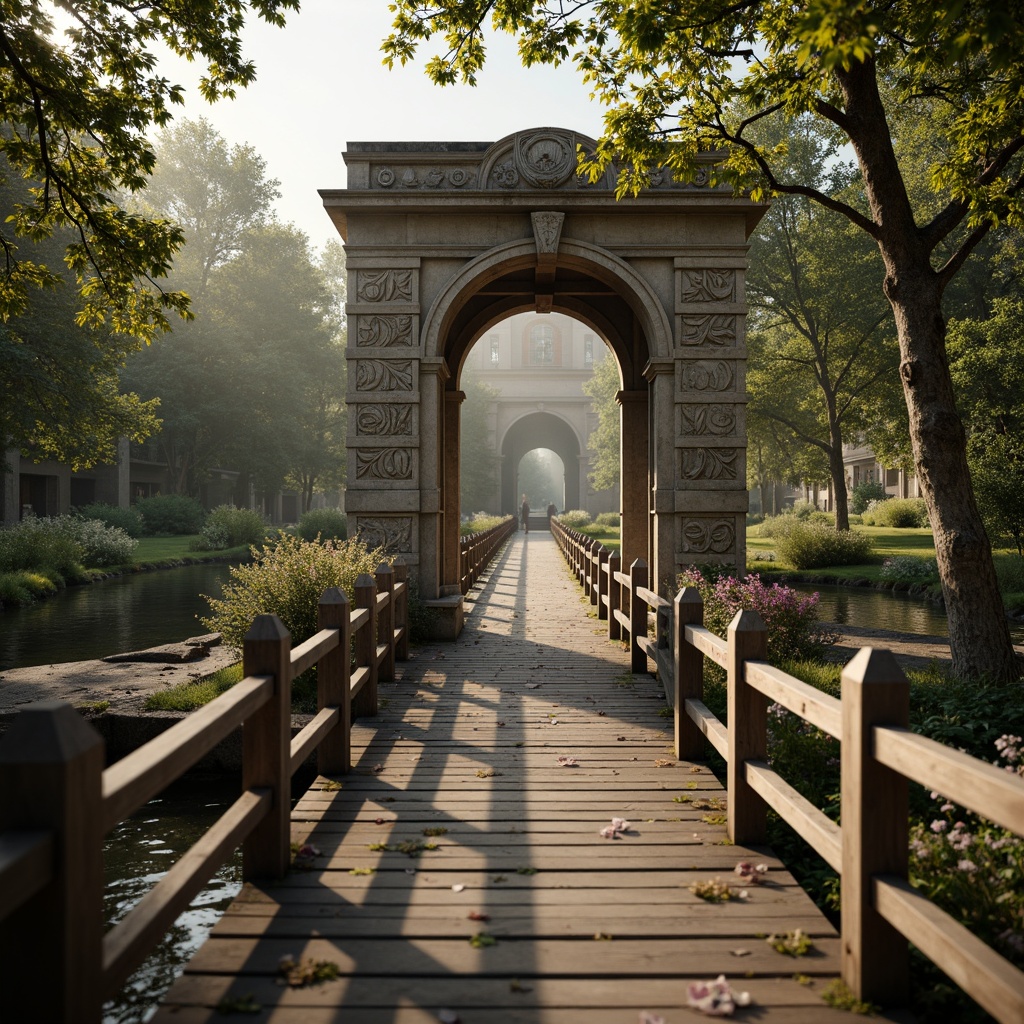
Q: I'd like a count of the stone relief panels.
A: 12